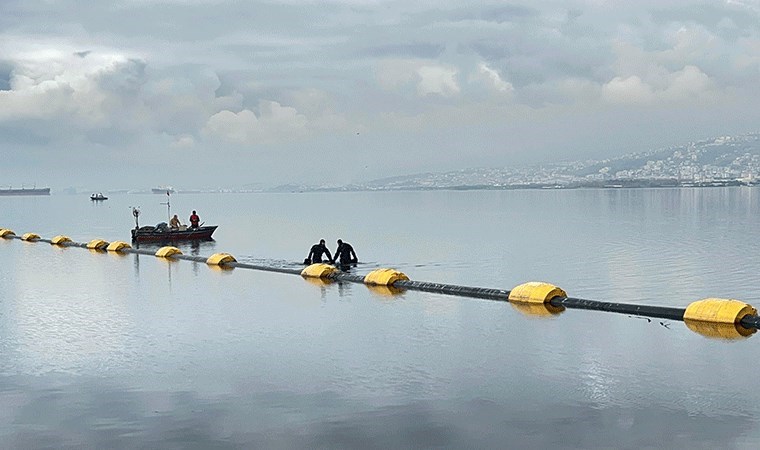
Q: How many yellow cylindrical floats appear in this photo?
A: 11